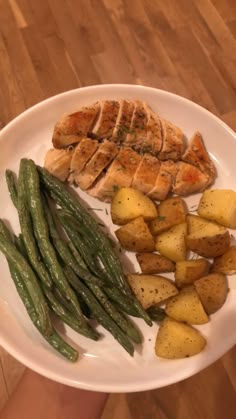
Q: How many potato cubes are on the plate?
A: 13